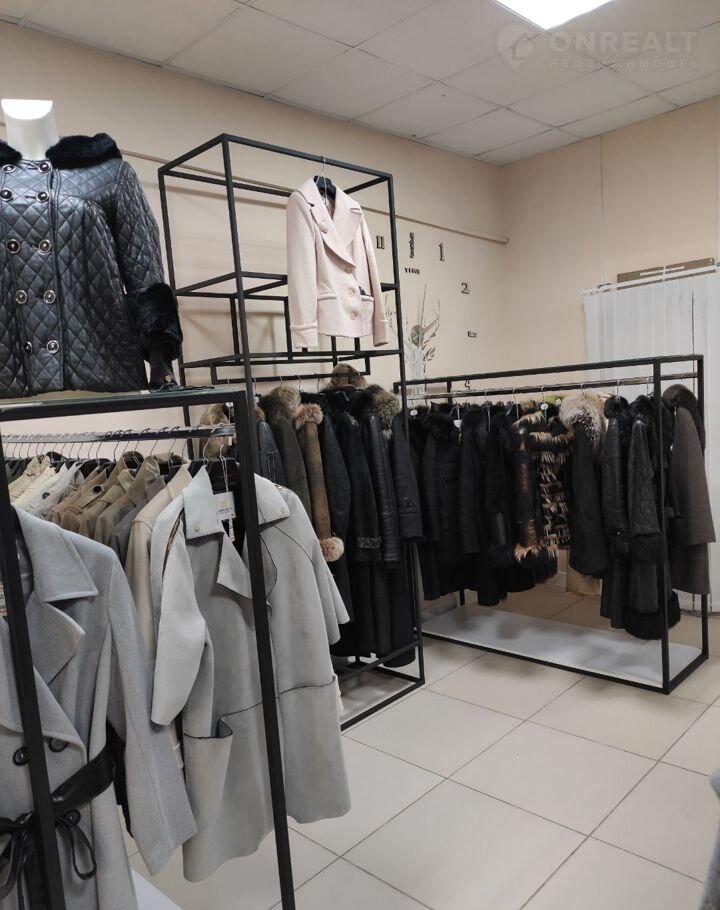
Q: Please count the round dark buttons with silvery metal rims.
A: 10